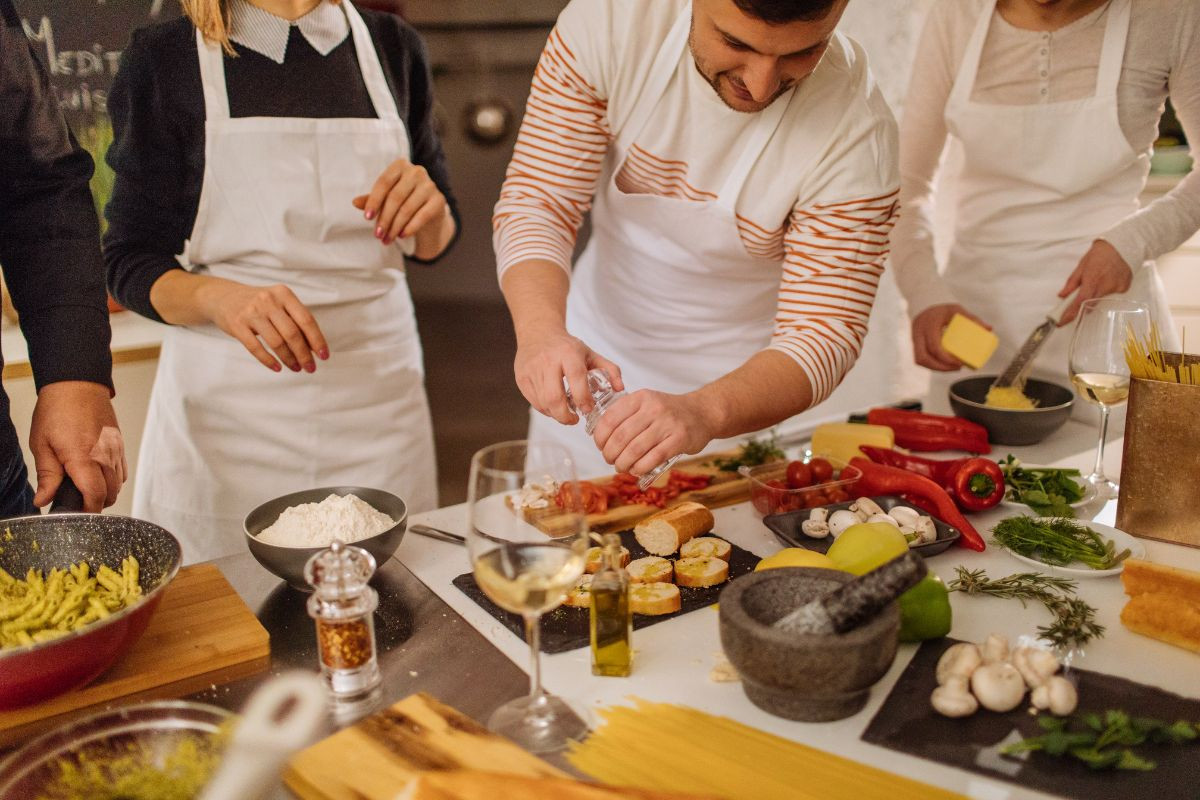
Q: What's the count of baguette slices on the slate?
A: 6